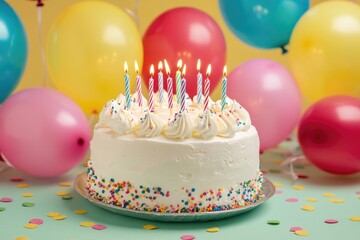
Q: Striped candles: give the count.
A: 10